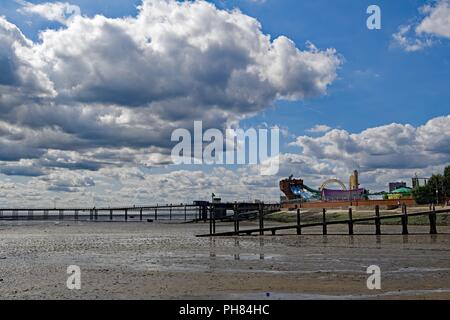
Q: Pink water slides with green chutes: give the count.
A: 0